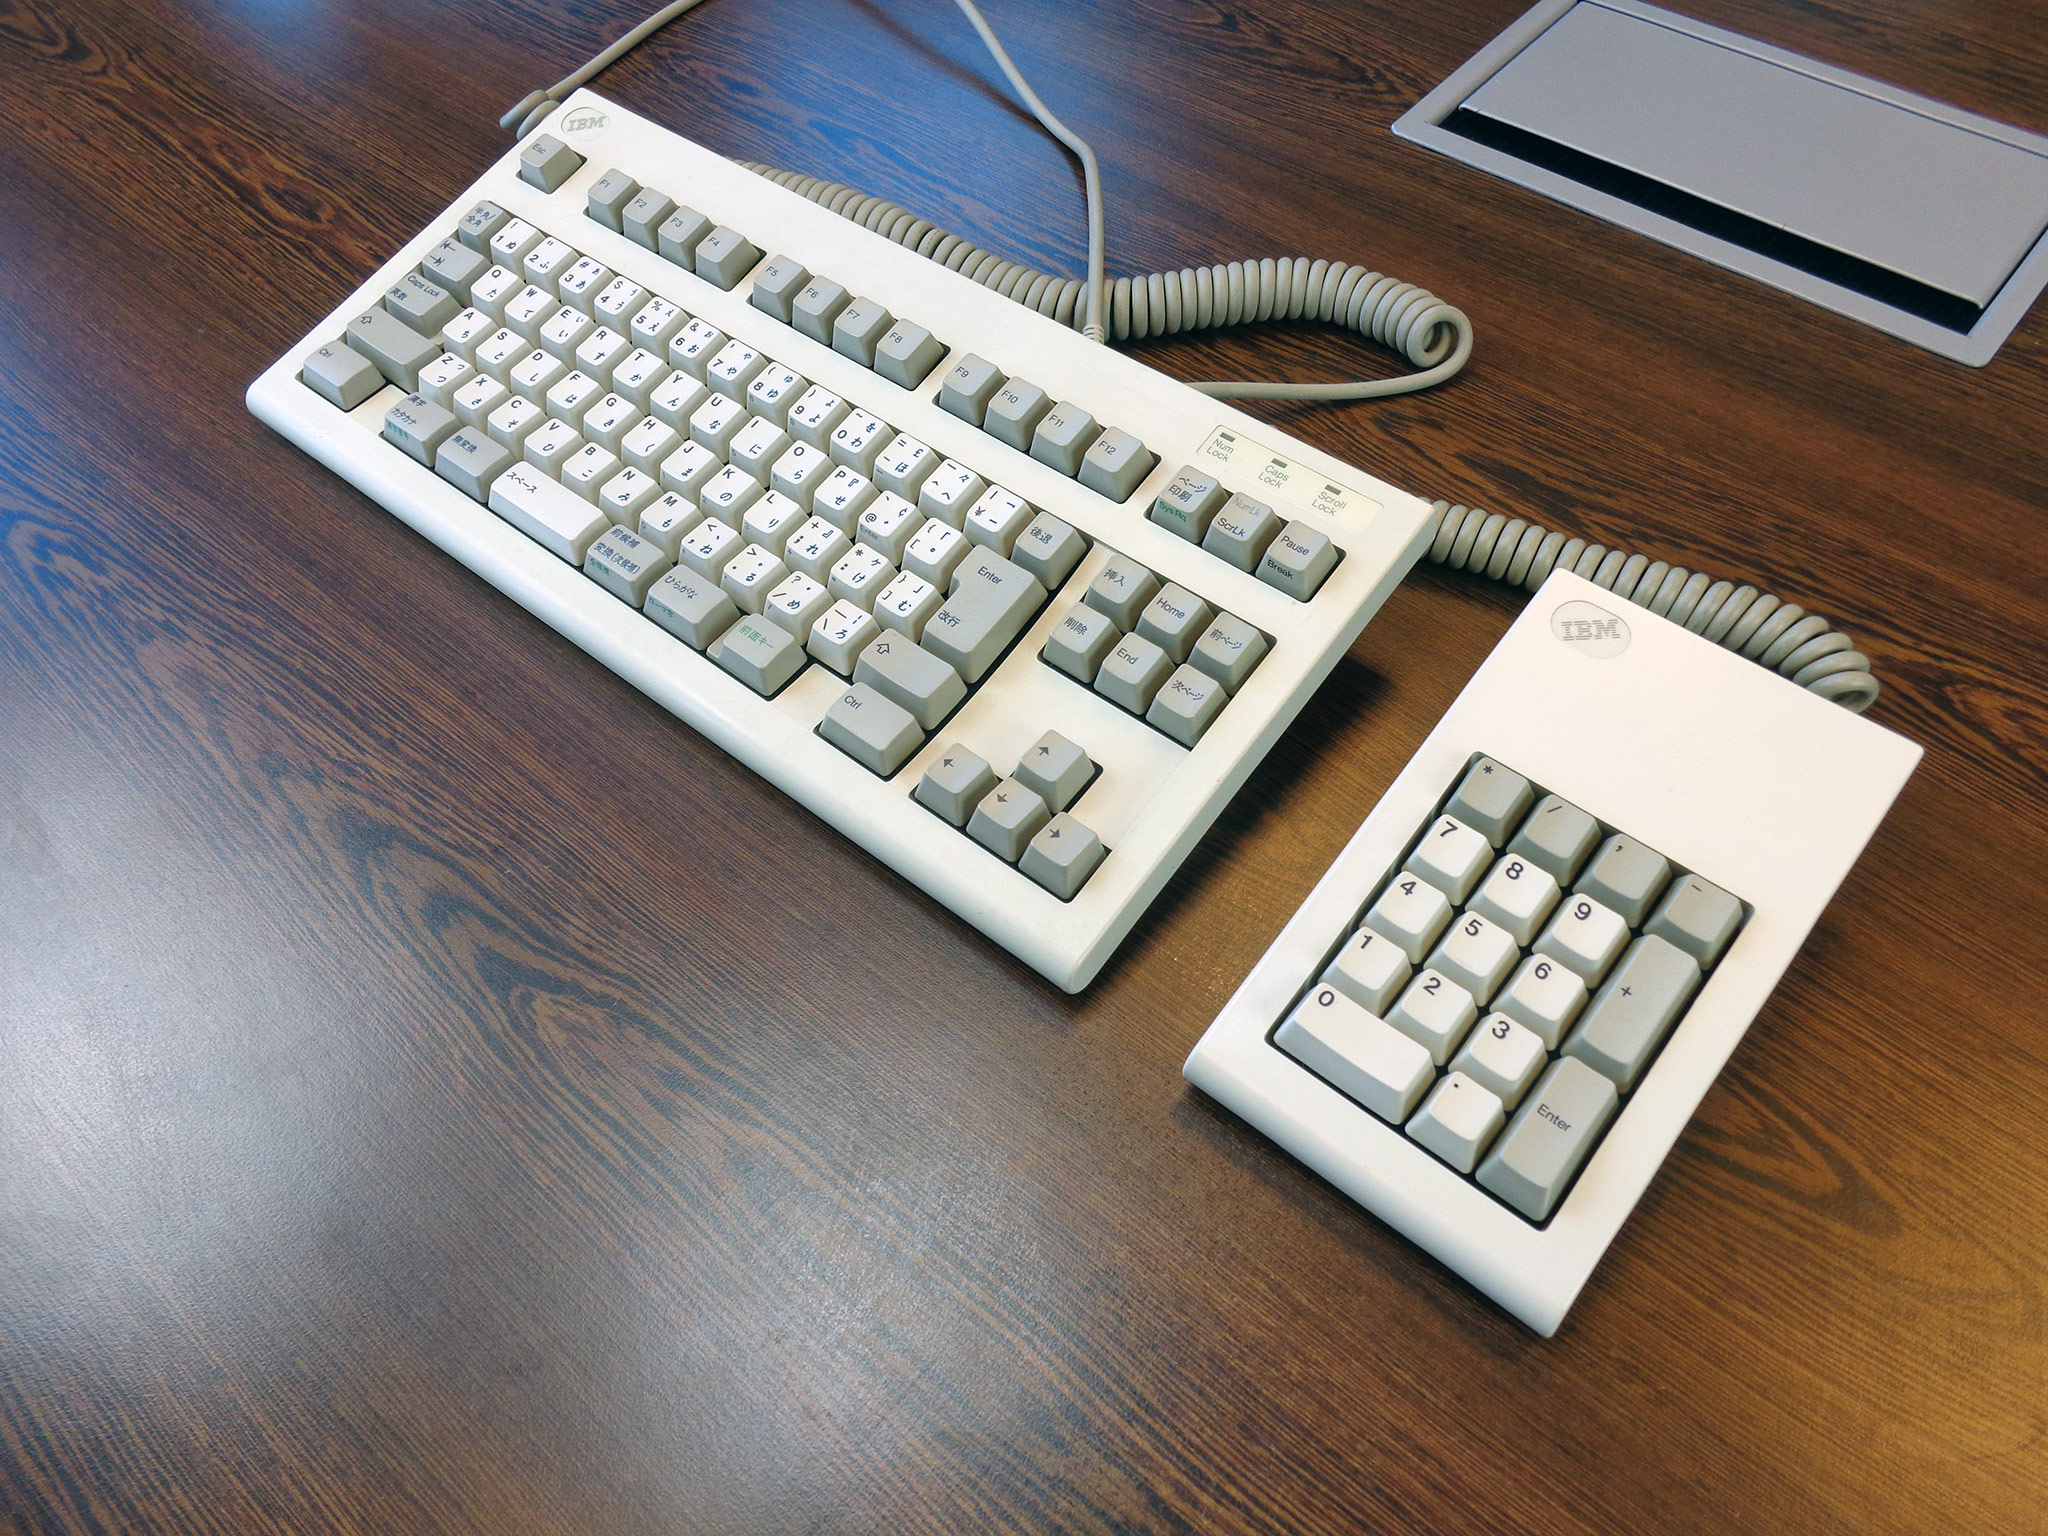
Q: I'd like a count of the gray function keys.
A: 12